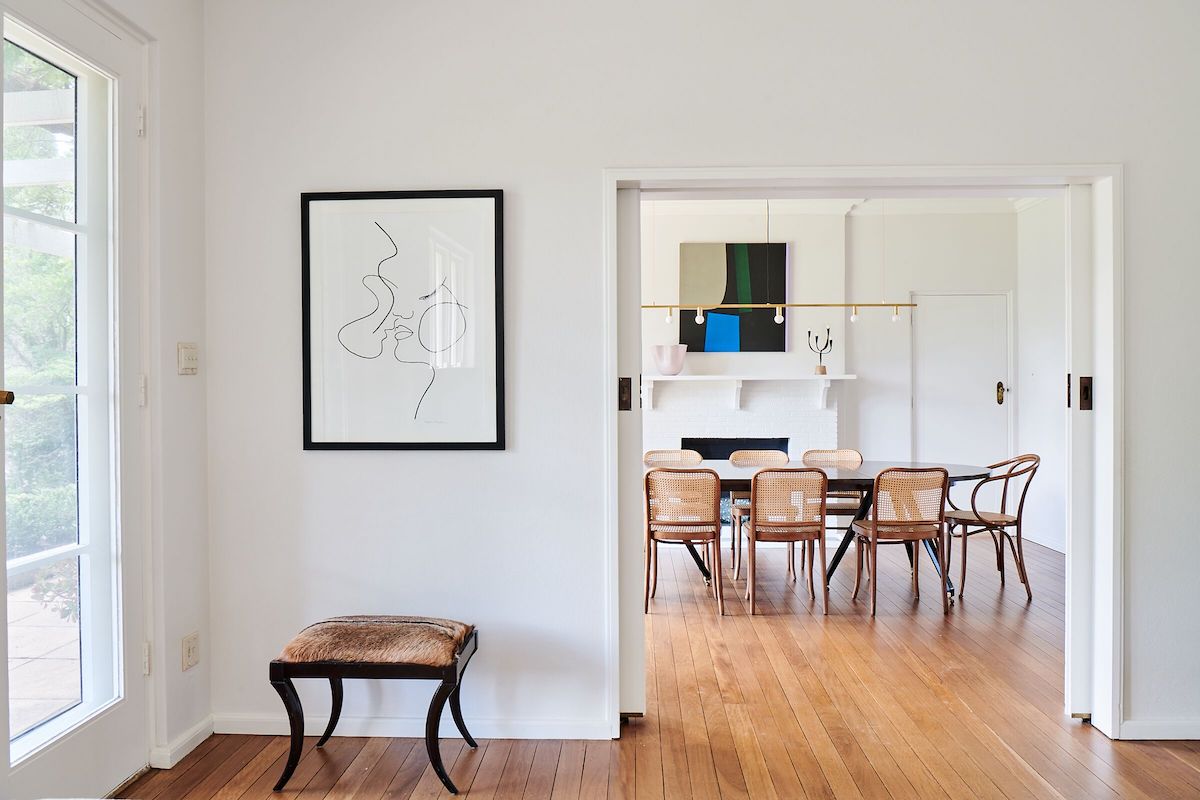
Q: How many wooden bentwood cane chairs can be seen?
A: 7